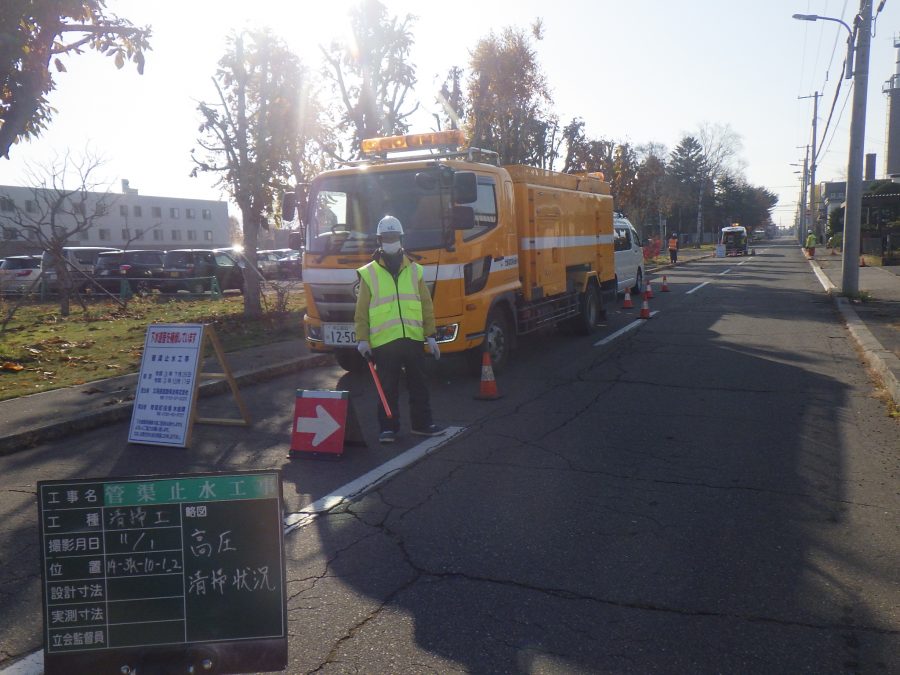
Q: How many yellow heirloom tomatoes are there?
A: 0